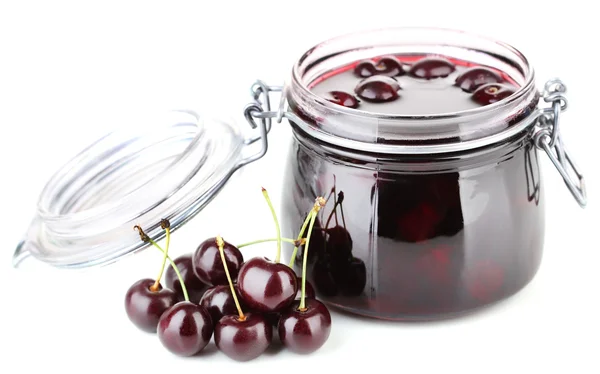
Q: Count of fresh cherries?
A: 9